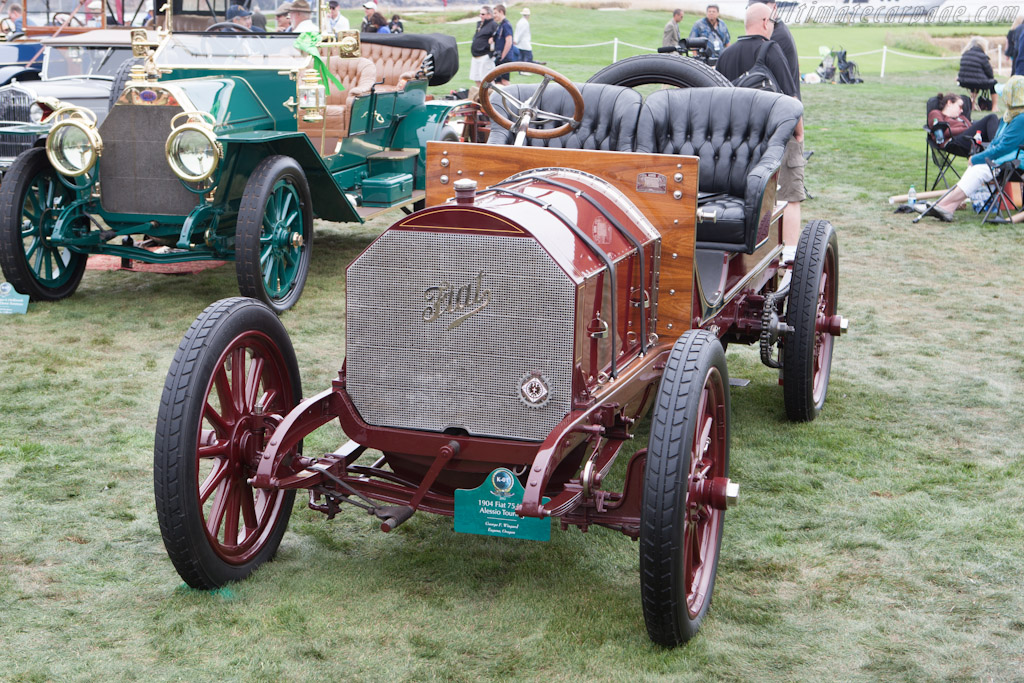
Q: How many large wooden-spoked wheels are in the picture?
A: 5